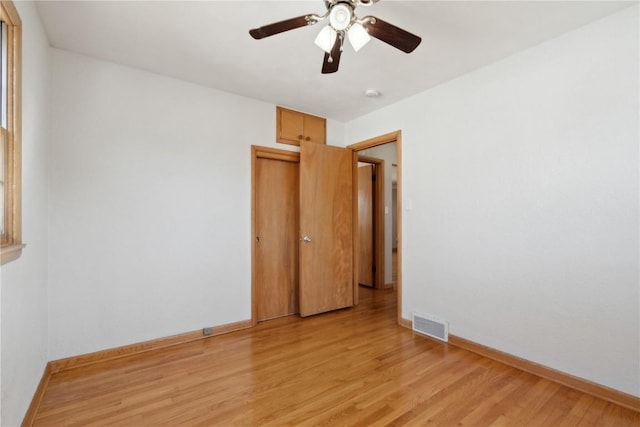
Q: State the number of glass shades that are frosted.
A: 3